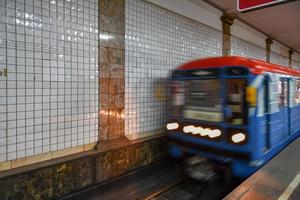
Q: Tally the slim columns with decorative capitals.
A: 3